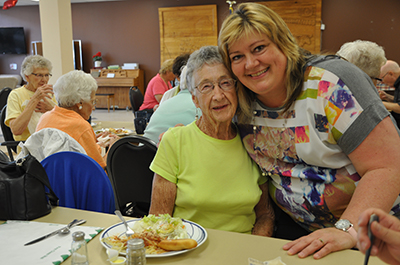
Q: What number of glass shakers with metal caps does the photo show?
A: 2